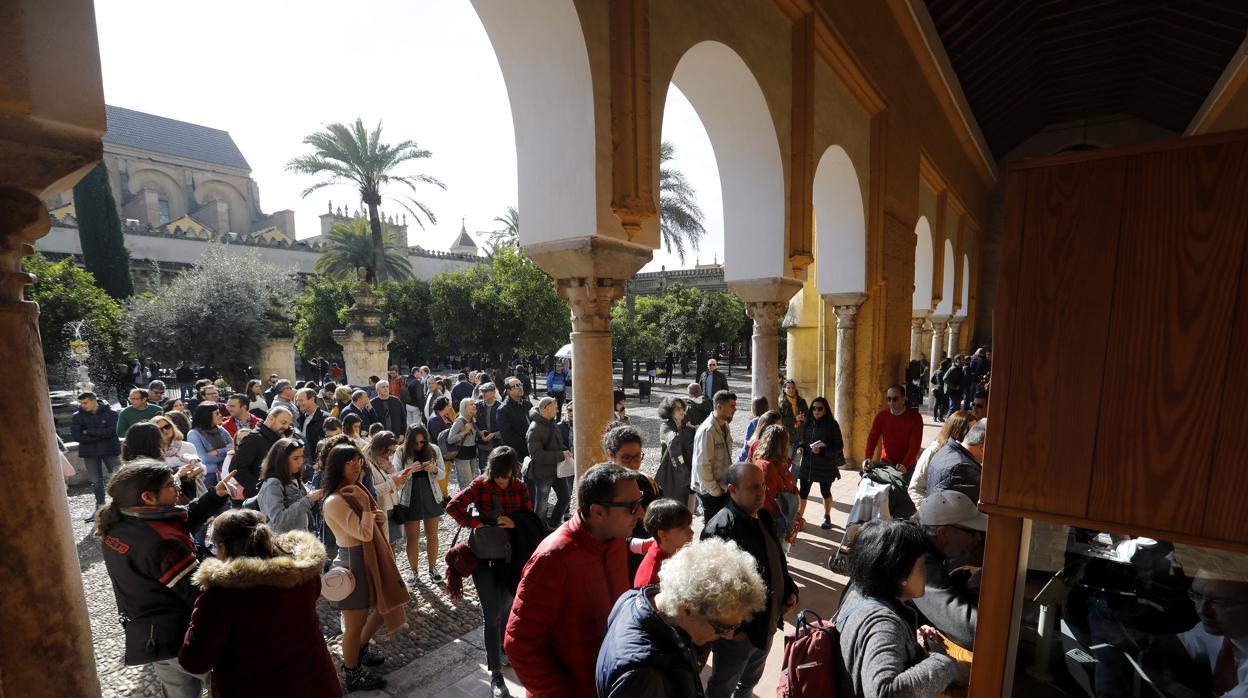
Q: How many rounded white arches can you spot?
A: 6